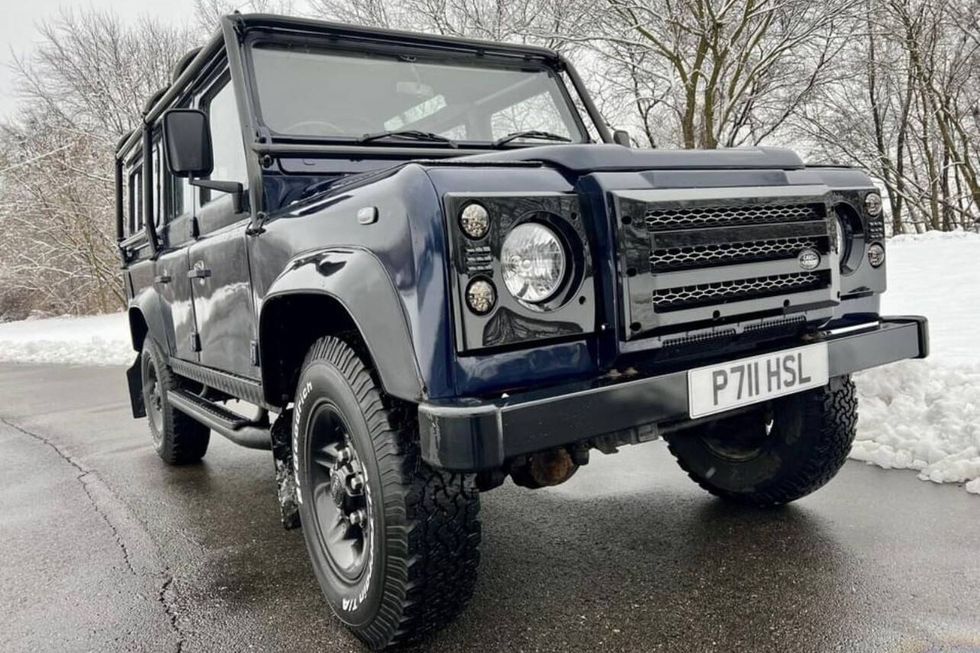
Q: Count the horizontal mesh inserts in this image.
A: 3